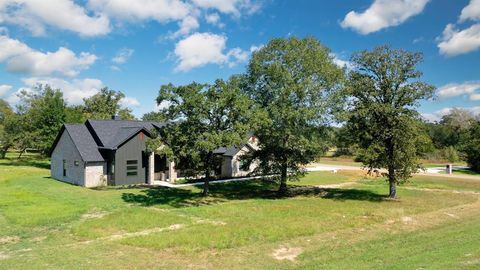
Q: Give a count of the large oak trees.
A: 3